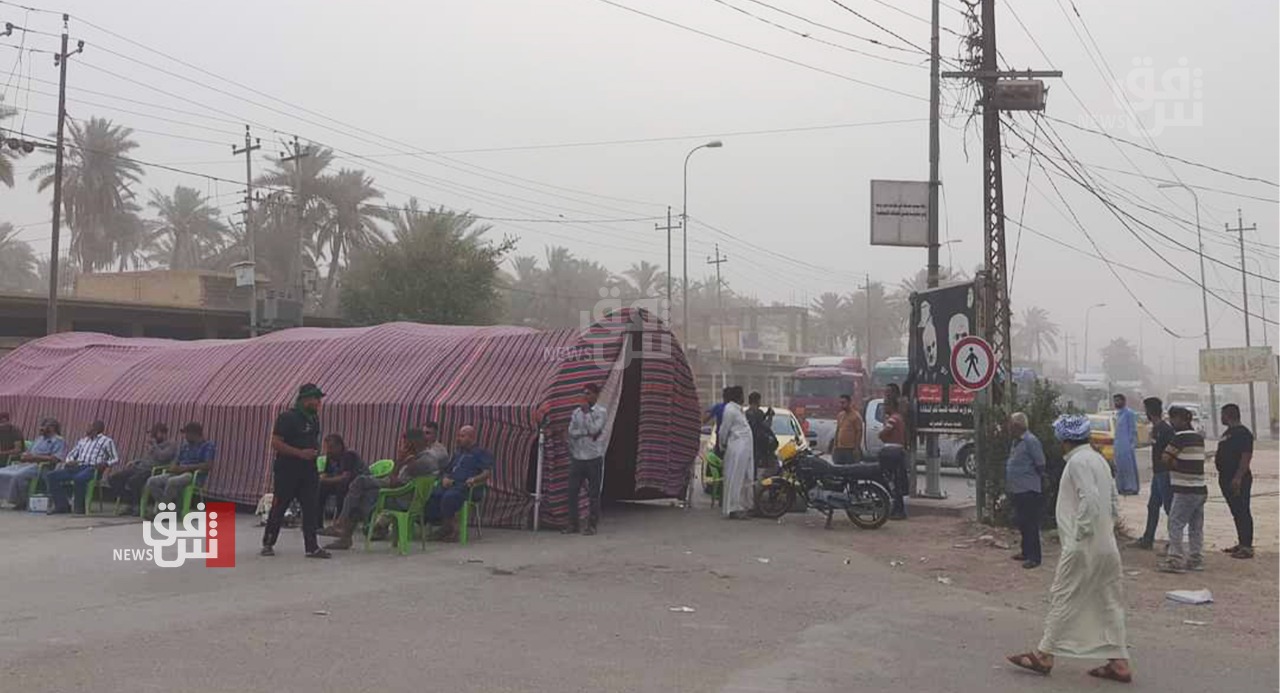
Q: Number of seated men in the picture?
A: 9